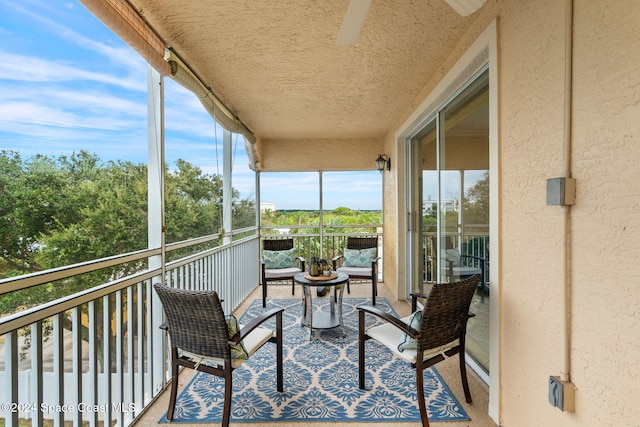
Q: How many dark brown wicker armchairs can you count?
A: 4